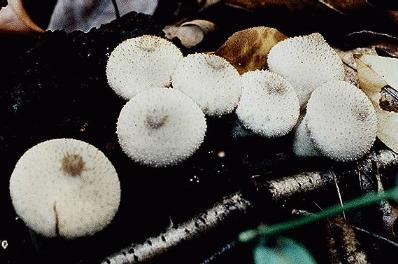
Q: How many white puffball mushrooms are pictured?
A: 7